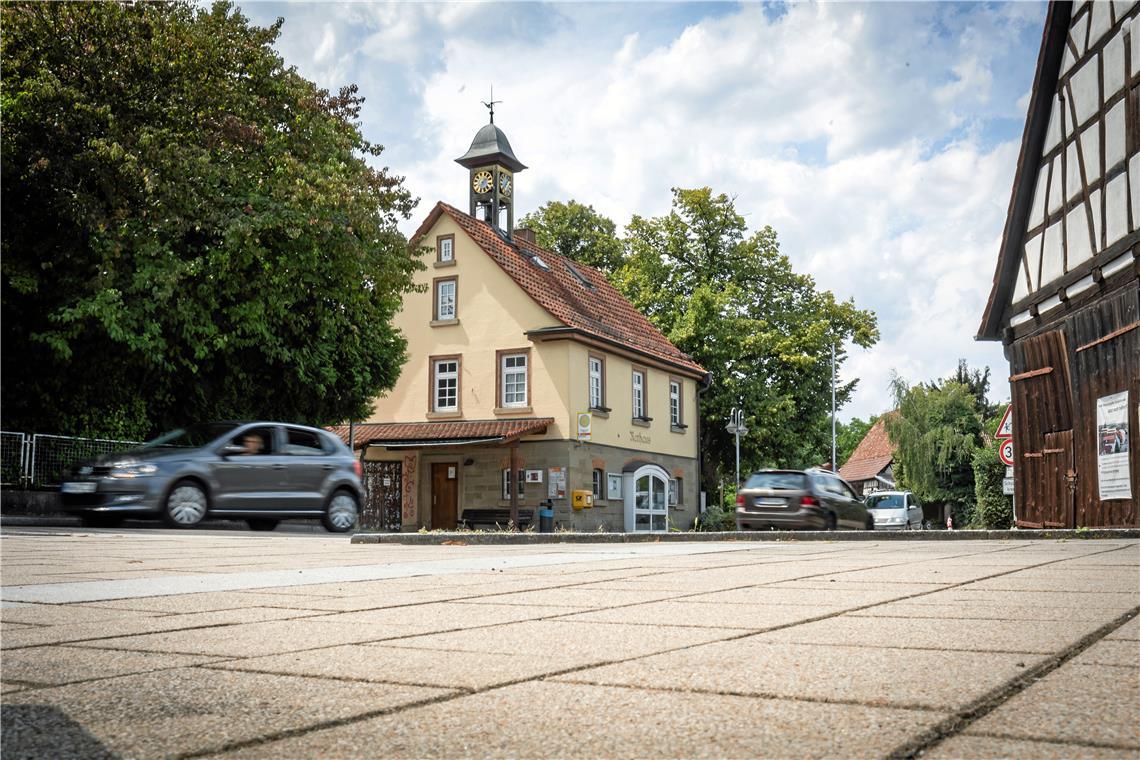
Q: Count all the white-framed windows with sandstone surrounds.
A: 7